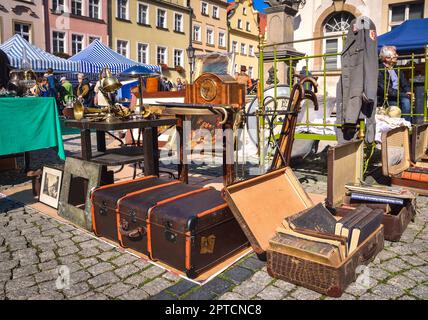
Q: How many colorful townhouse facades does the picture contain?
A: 5